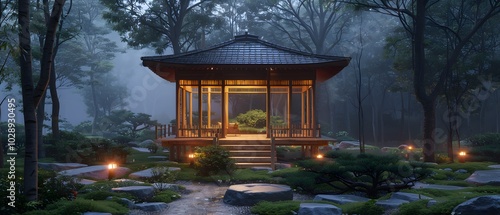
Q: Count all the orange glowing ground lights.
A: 5